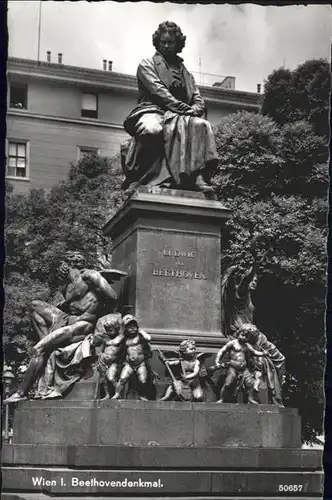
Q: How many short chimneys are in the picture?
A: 5